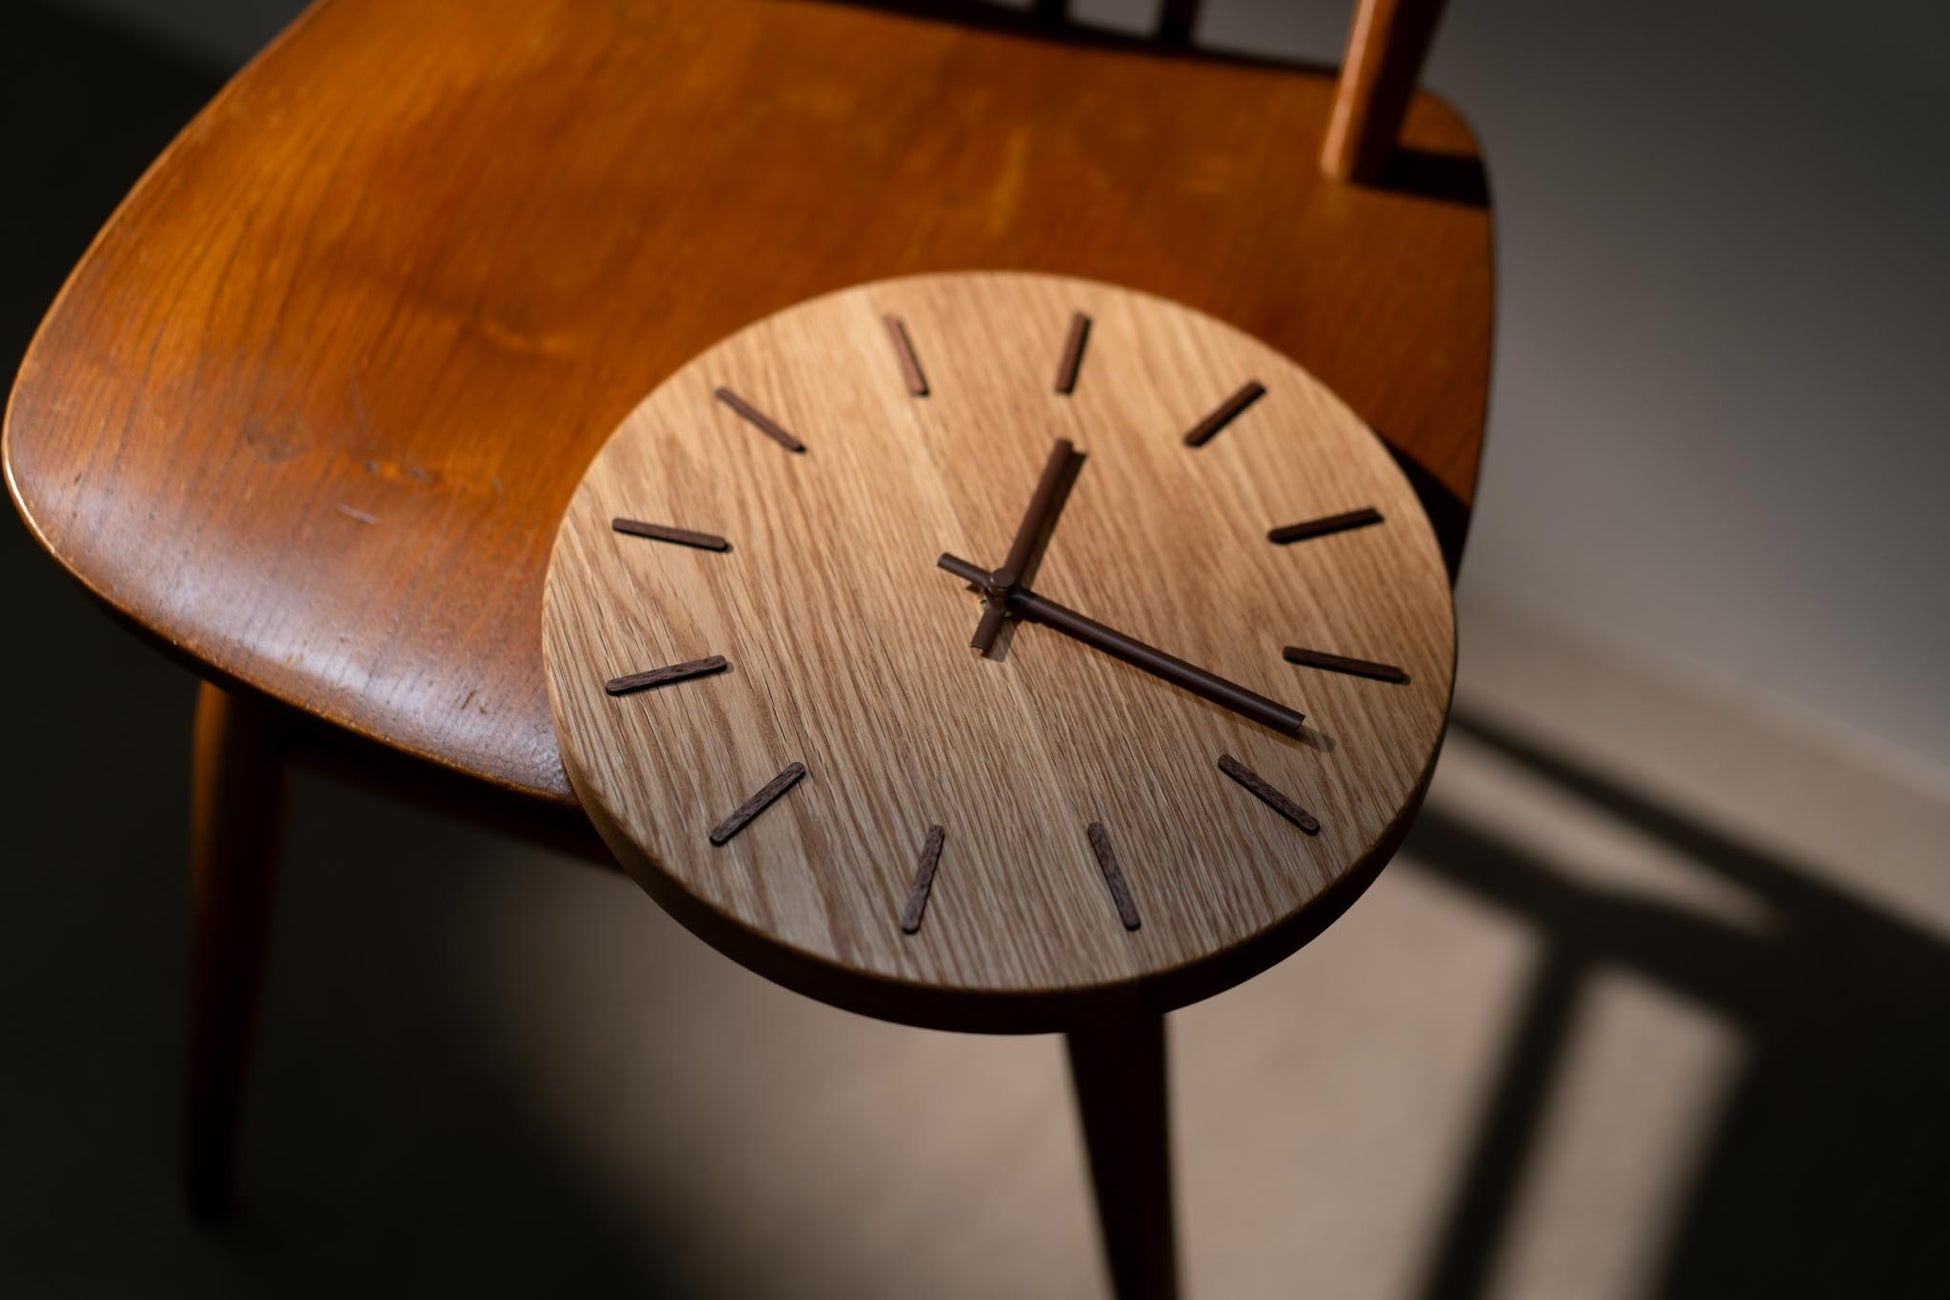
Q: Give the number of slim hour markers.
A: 12